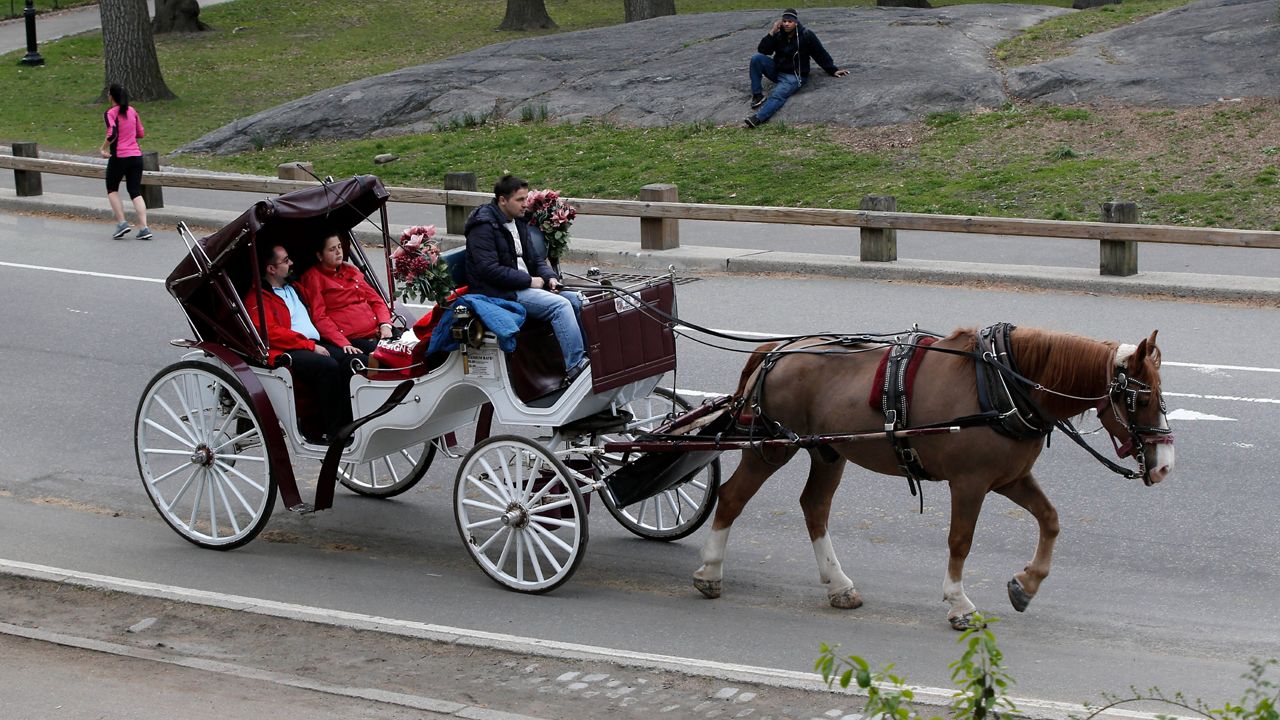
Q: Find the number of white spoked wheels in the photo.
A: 4